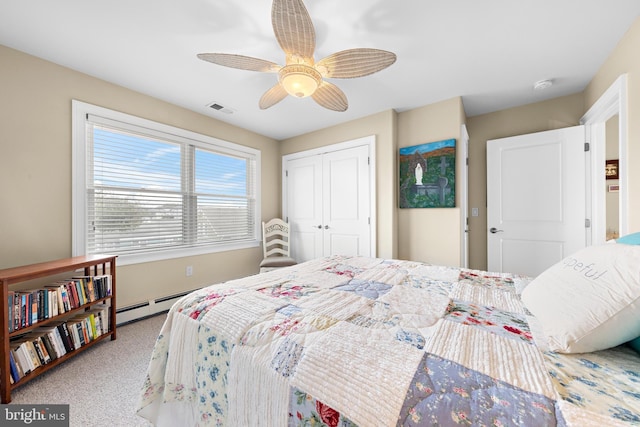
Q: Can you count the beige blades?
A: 5